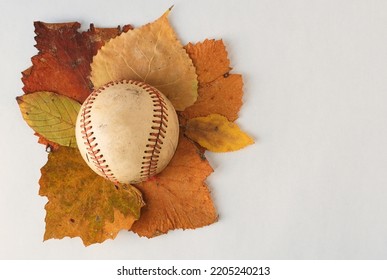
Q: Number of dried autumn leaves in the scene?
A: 7